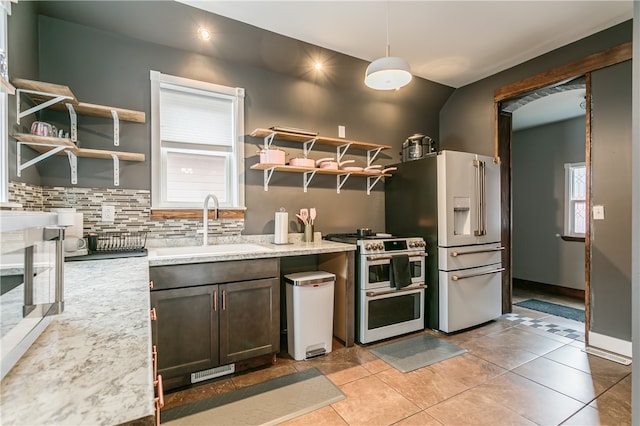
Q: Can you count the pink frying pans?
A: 2